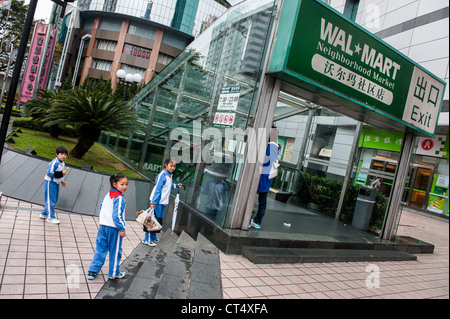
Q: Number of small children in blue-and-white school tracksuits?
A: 3